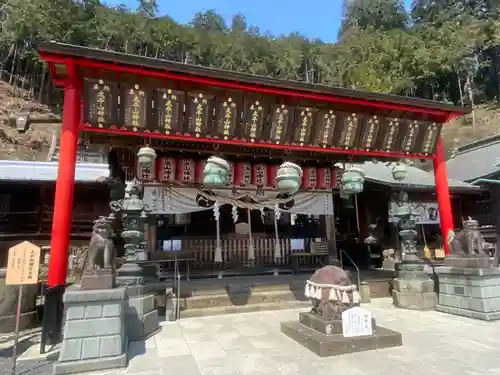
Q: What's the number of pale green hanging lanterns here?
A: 5